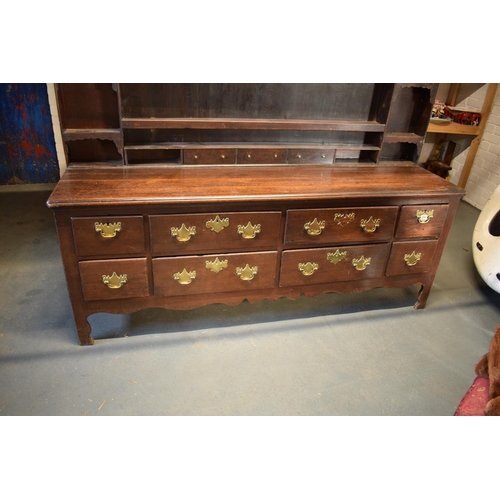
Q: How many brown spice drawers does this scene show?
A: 3